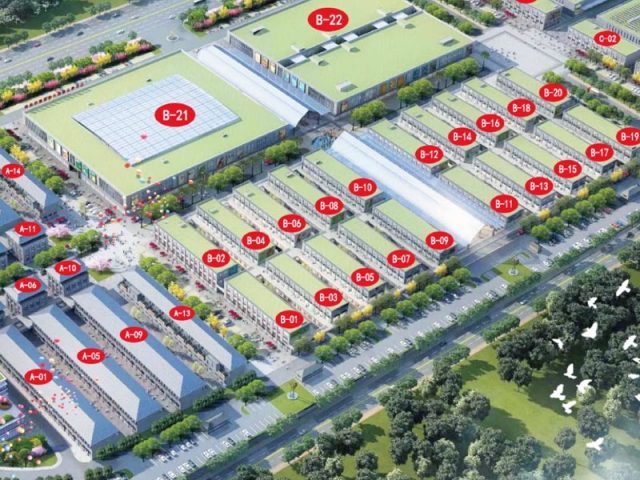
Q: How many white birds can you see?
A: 13